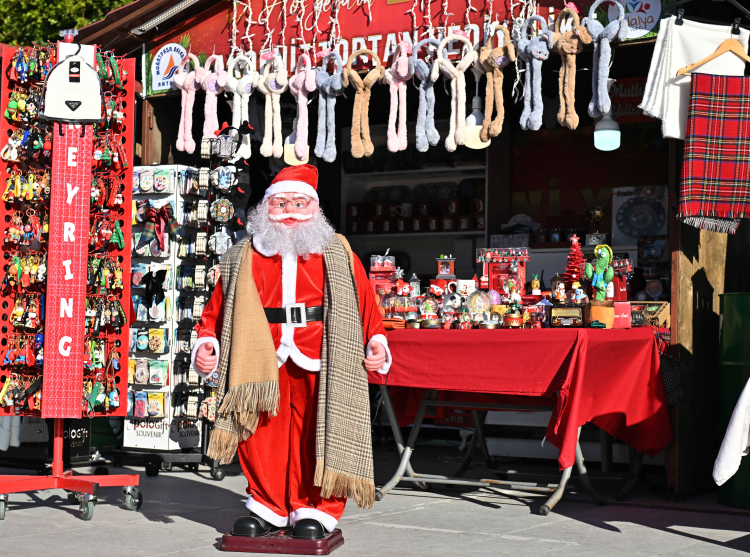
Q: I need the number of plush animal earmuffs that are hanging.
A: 14